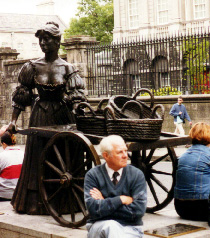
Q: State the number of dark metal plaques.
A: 1